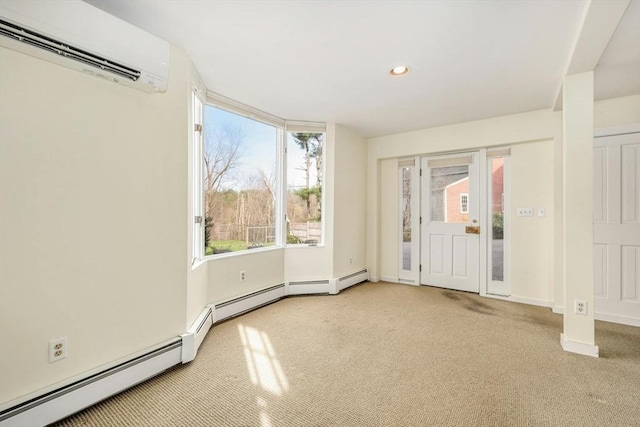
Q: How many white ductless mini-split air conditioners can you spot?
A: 1